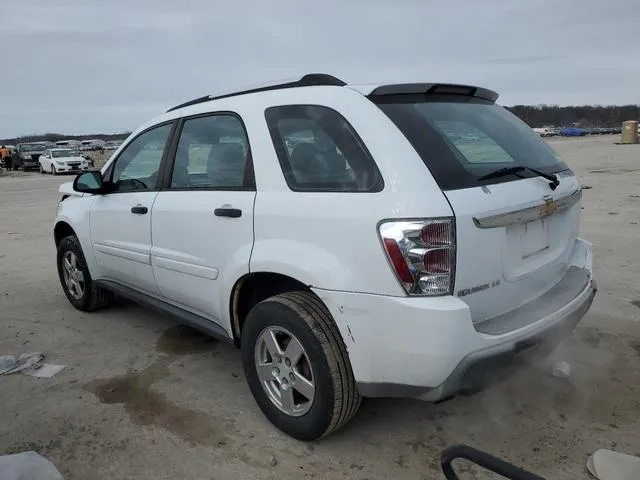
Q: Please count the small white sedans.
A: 1